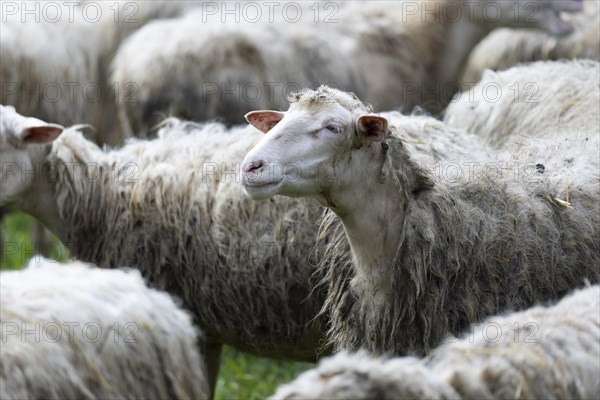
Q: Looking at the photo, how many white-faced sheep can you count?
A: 2